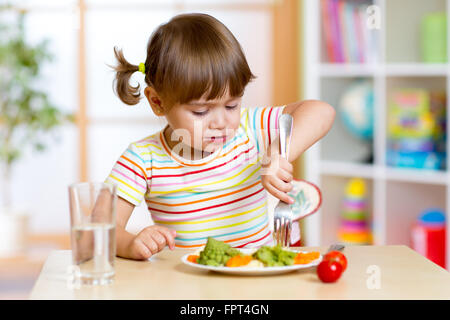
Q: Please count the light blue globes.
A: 1